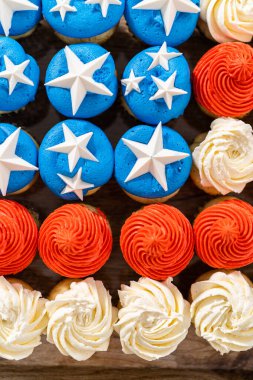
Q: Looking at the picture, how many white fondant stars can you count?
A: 13